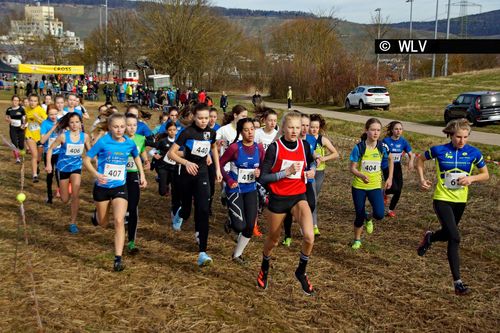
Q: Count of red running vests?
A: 1